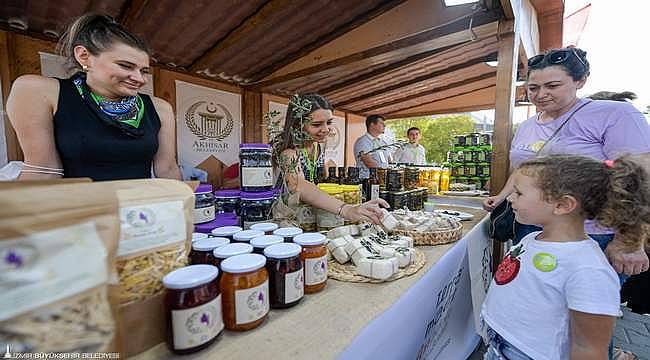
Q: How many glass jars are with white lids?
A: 12